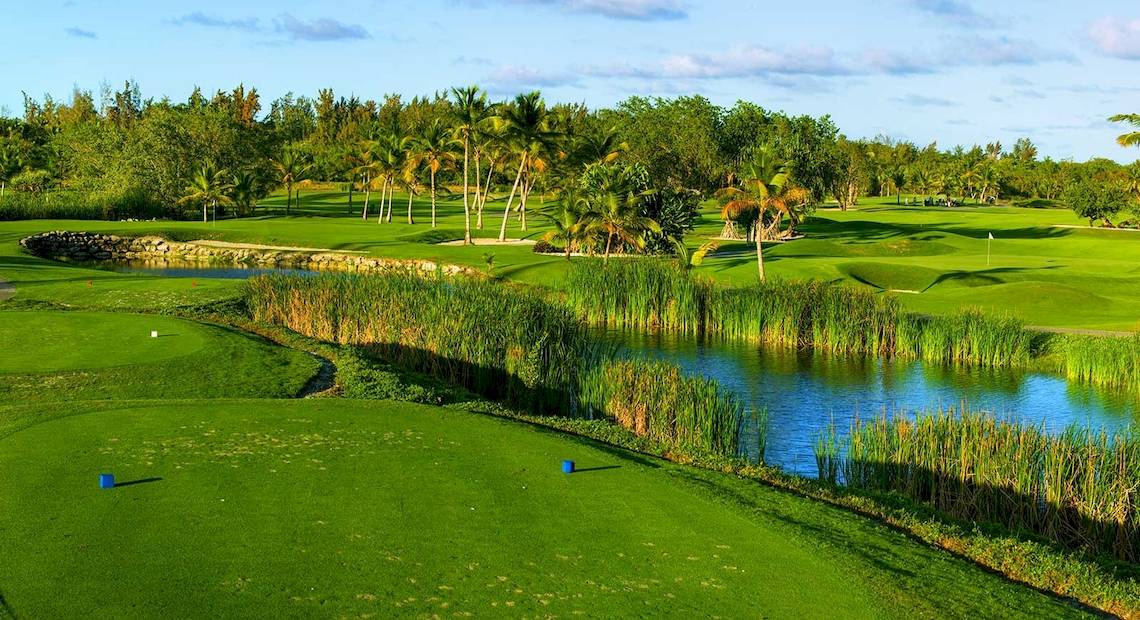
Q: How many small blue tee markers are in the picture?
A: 2